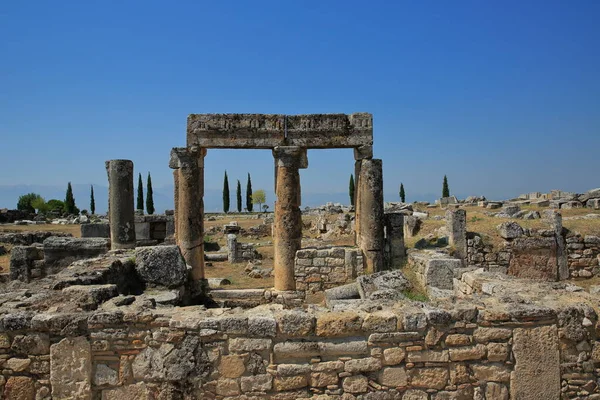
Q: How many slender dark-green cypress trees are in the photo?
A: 10